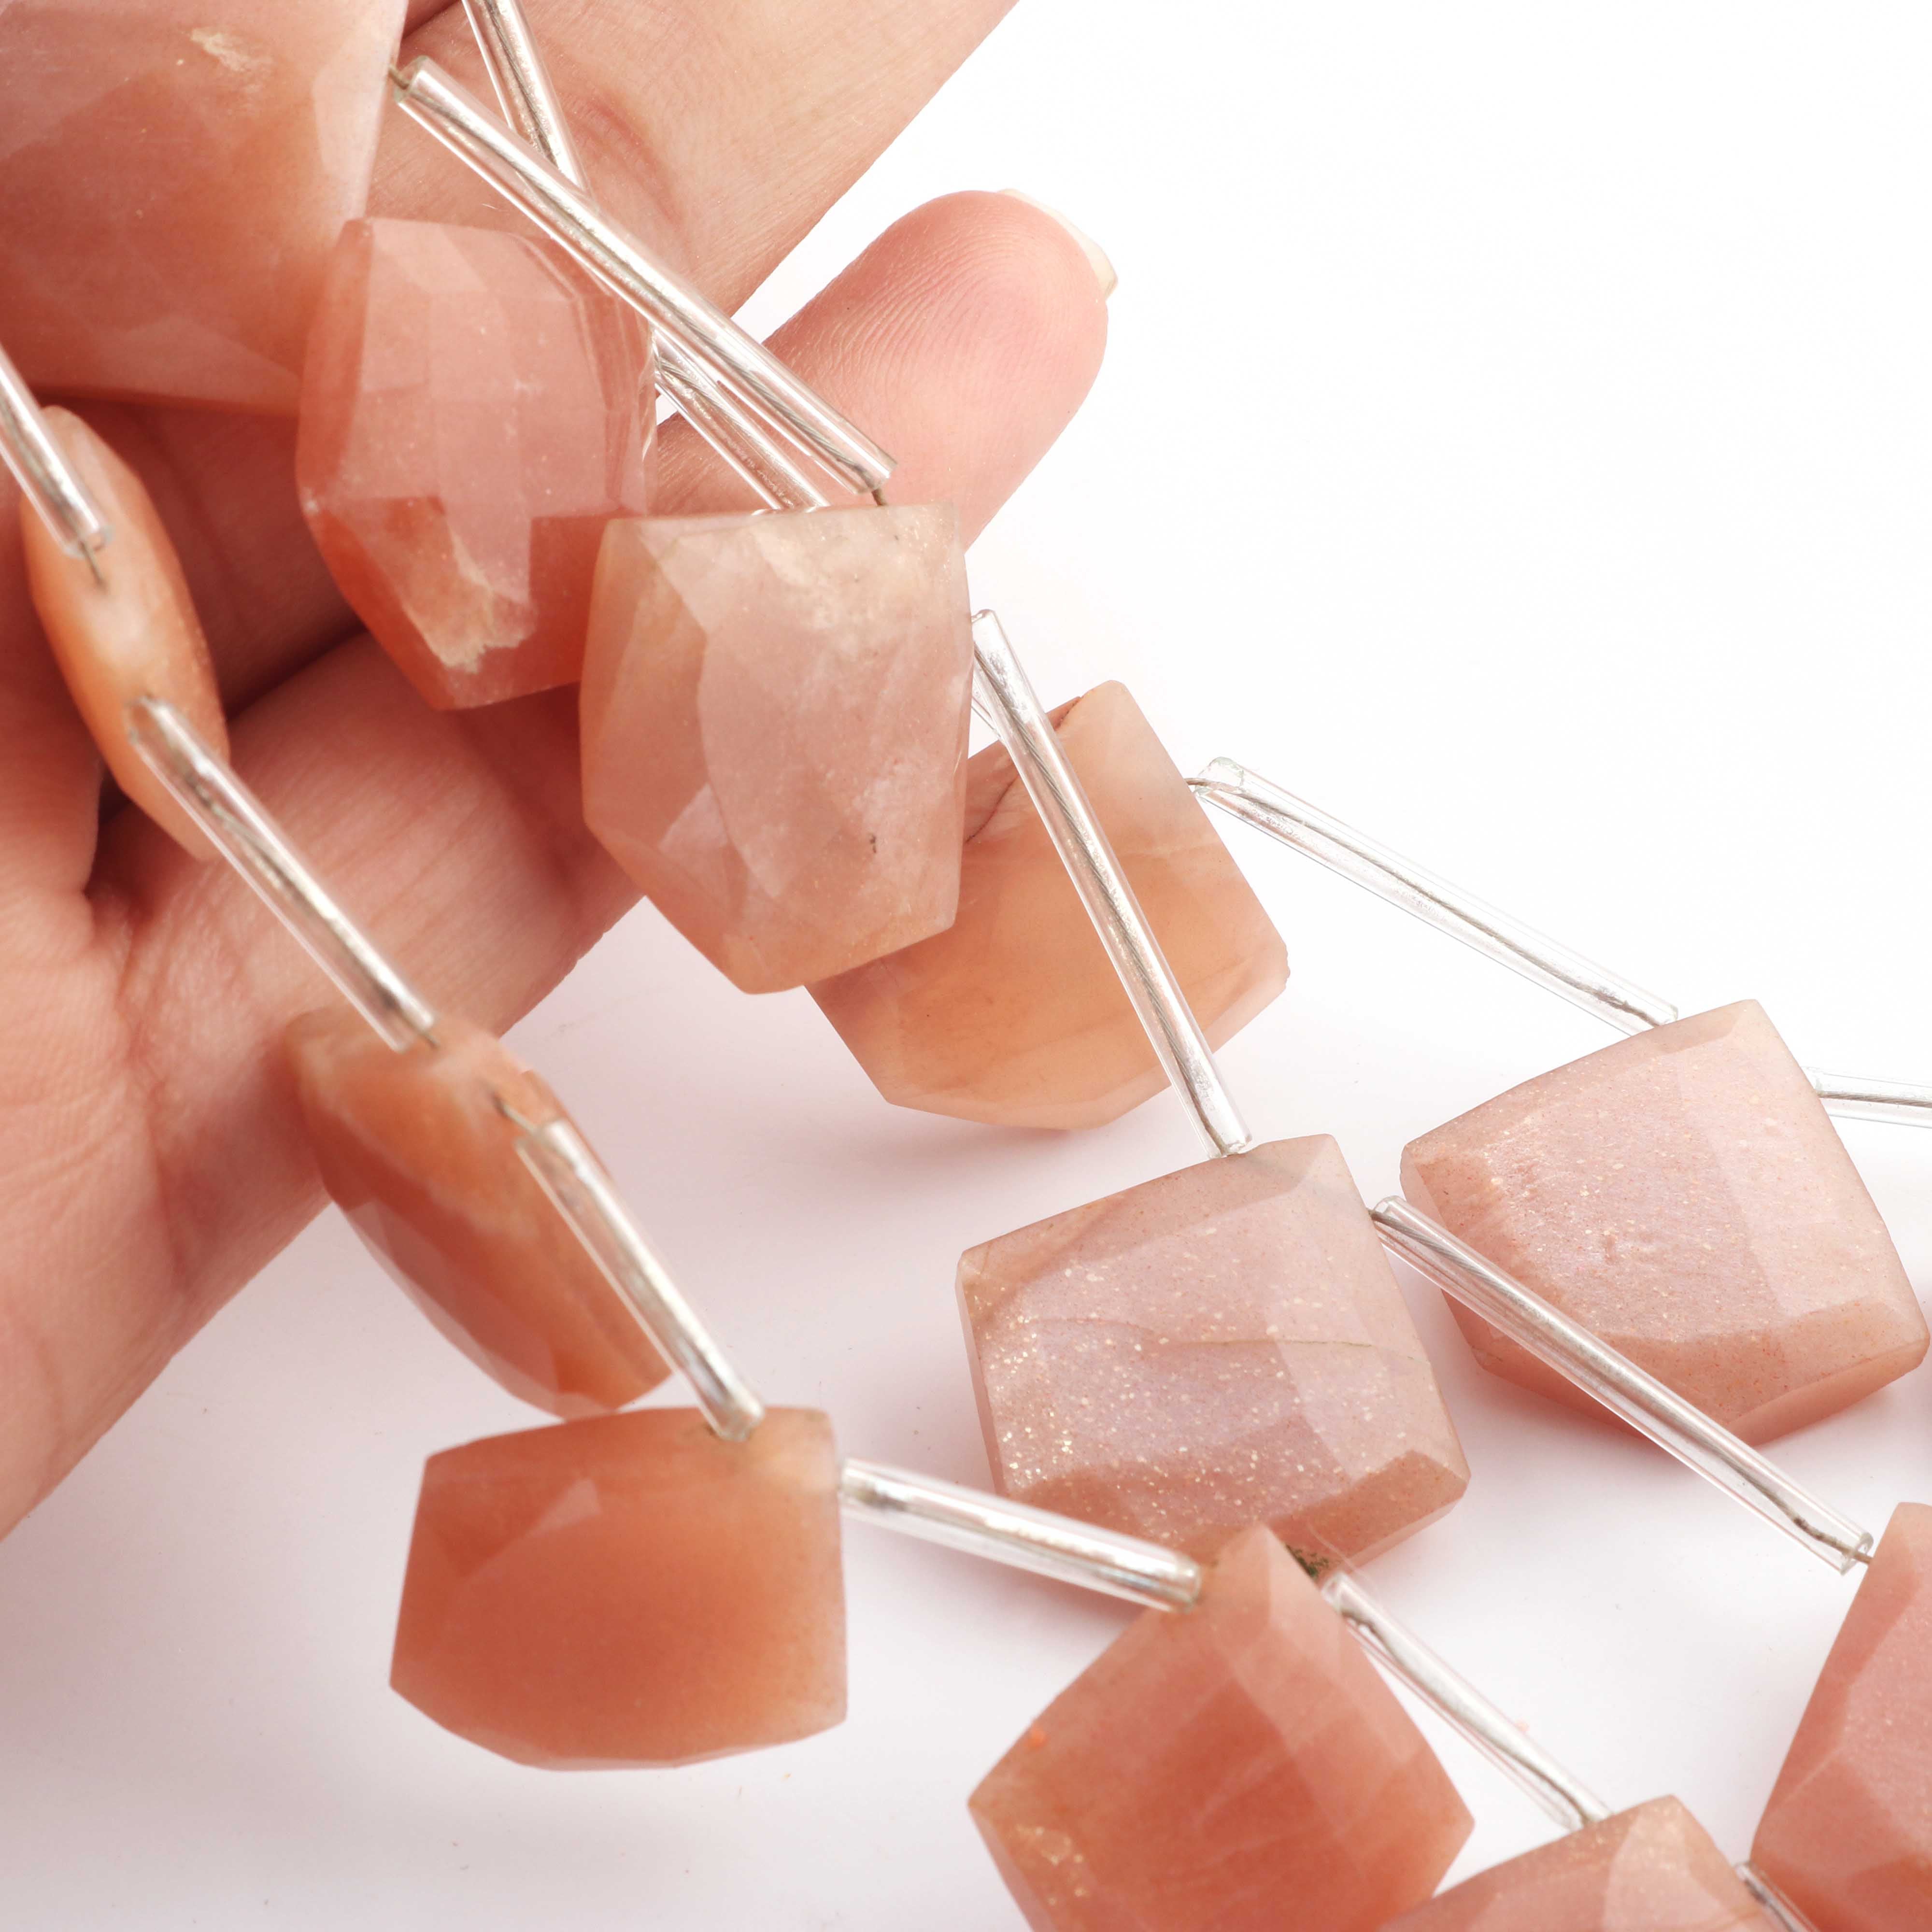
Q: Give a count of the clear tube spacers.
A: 13